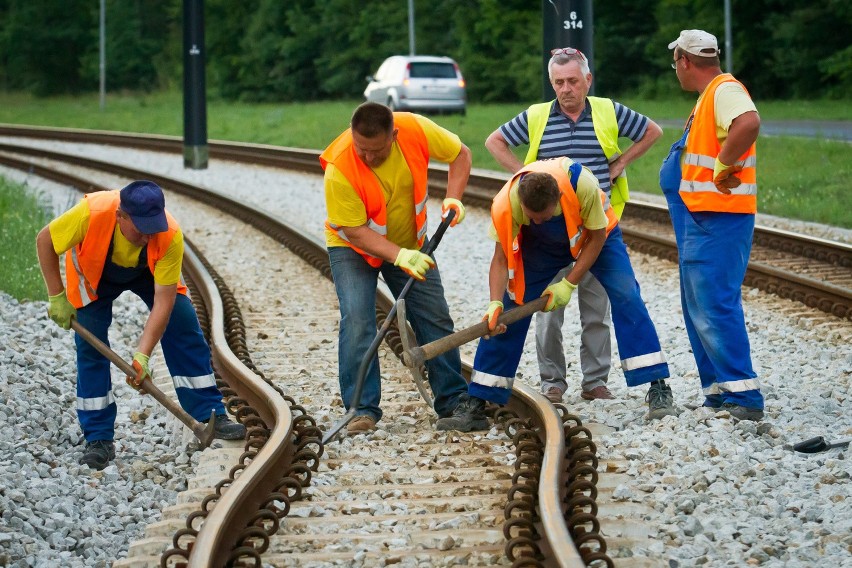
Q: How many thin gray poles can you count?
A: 3